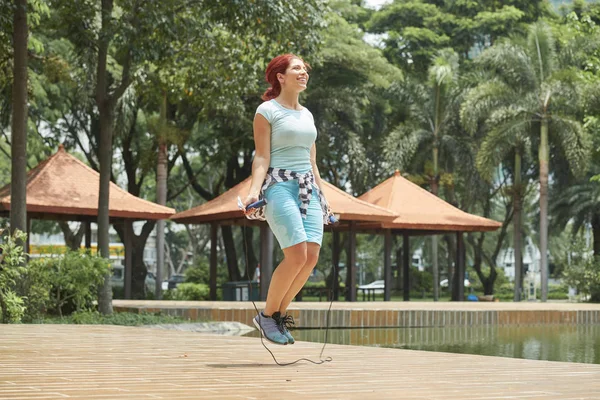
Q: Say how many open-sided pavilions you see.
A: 3